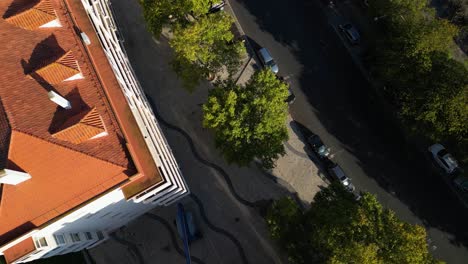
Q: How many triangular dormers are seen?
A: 3